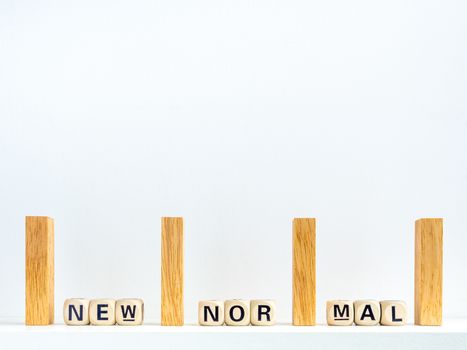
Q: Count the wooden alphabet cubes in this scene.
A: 9